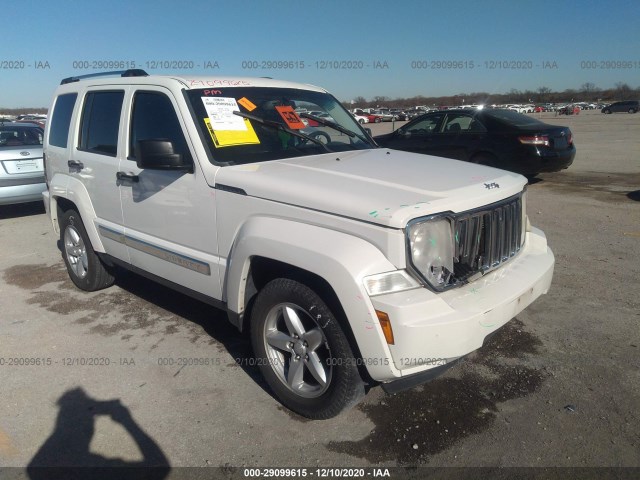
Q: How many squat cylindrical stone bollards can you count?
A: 0